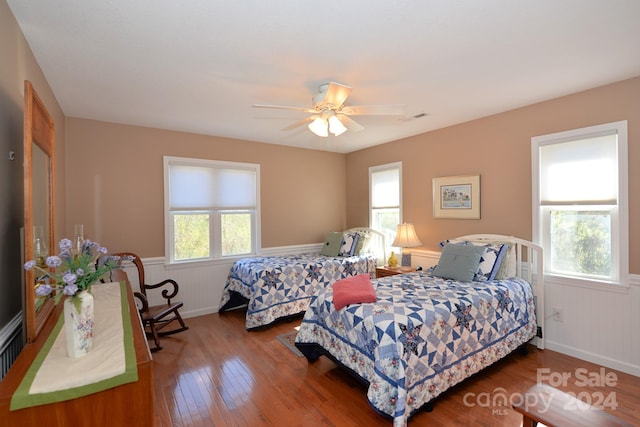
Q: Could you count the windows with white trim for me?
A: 3